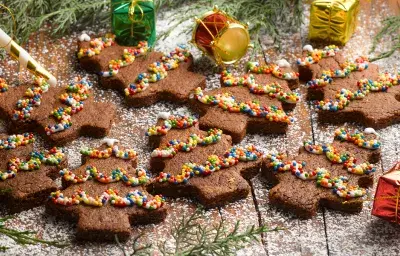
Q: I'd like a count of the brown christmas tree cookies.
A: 8